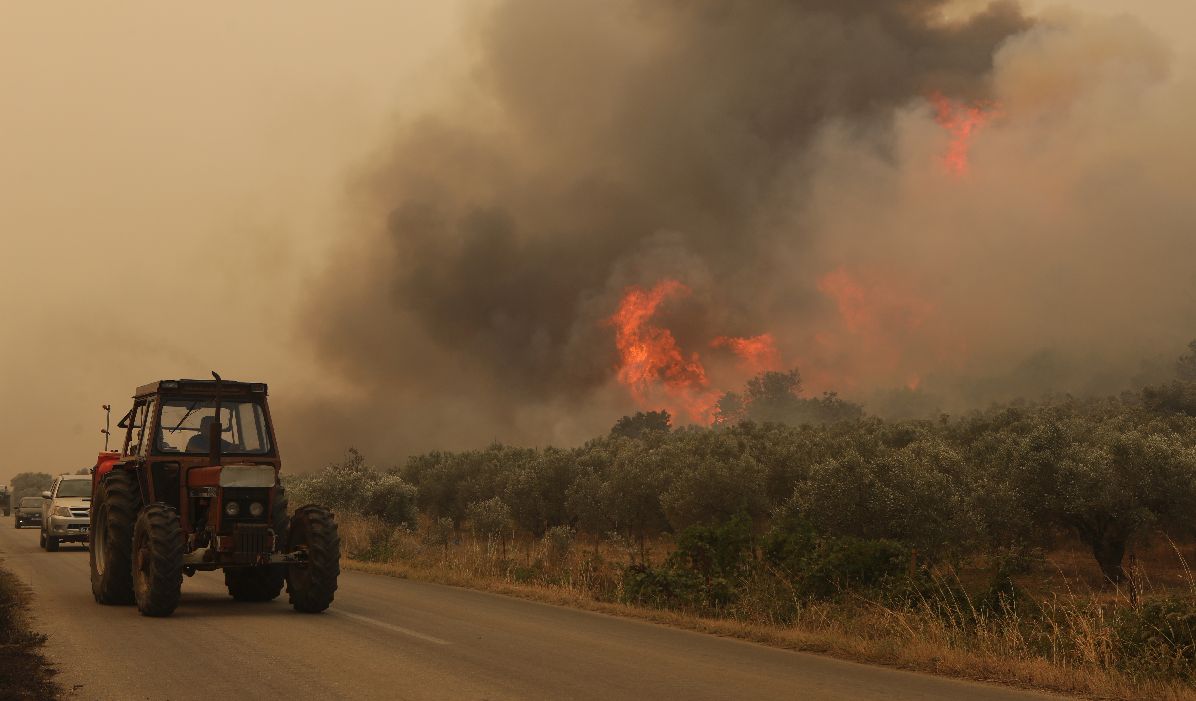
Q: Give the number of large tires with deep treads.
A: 4